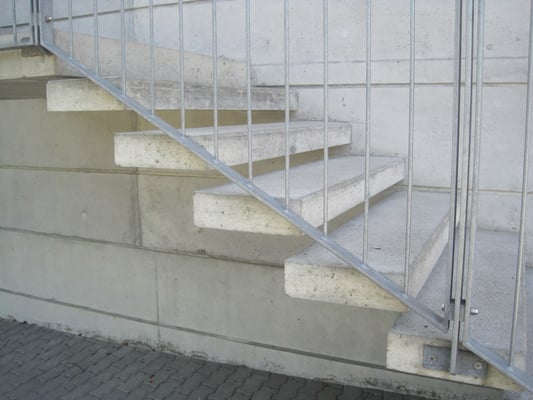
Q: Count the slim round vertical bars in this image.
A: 13